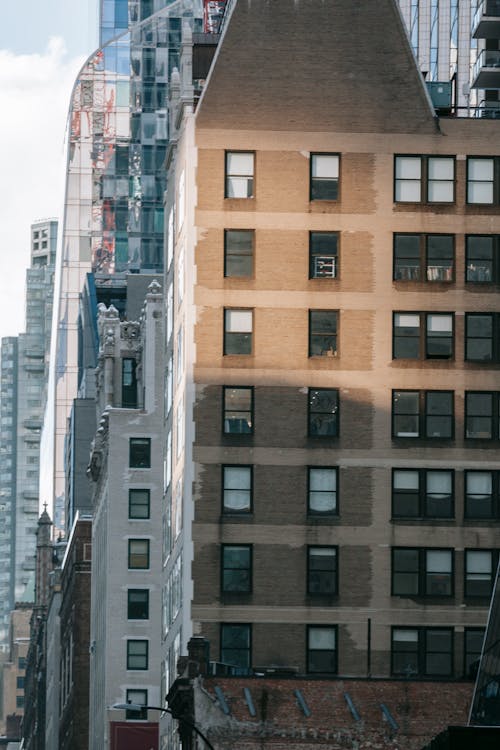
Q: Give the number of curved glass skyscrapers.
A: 1